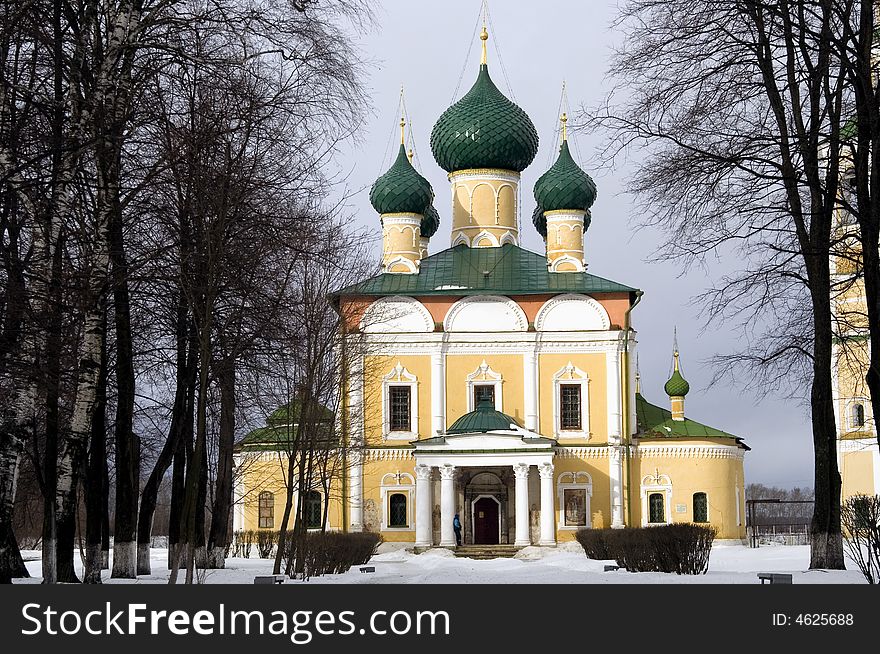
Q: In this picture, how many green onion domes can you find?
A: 6